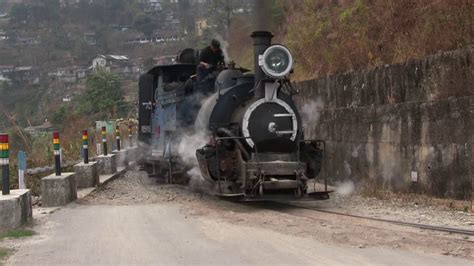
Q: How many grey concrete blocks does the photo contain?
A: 6